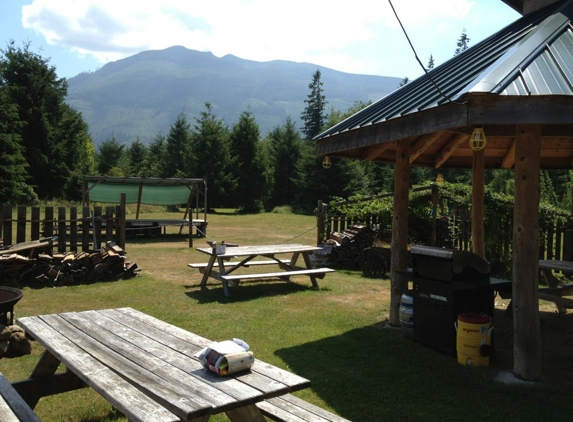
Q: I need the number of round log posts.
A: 3